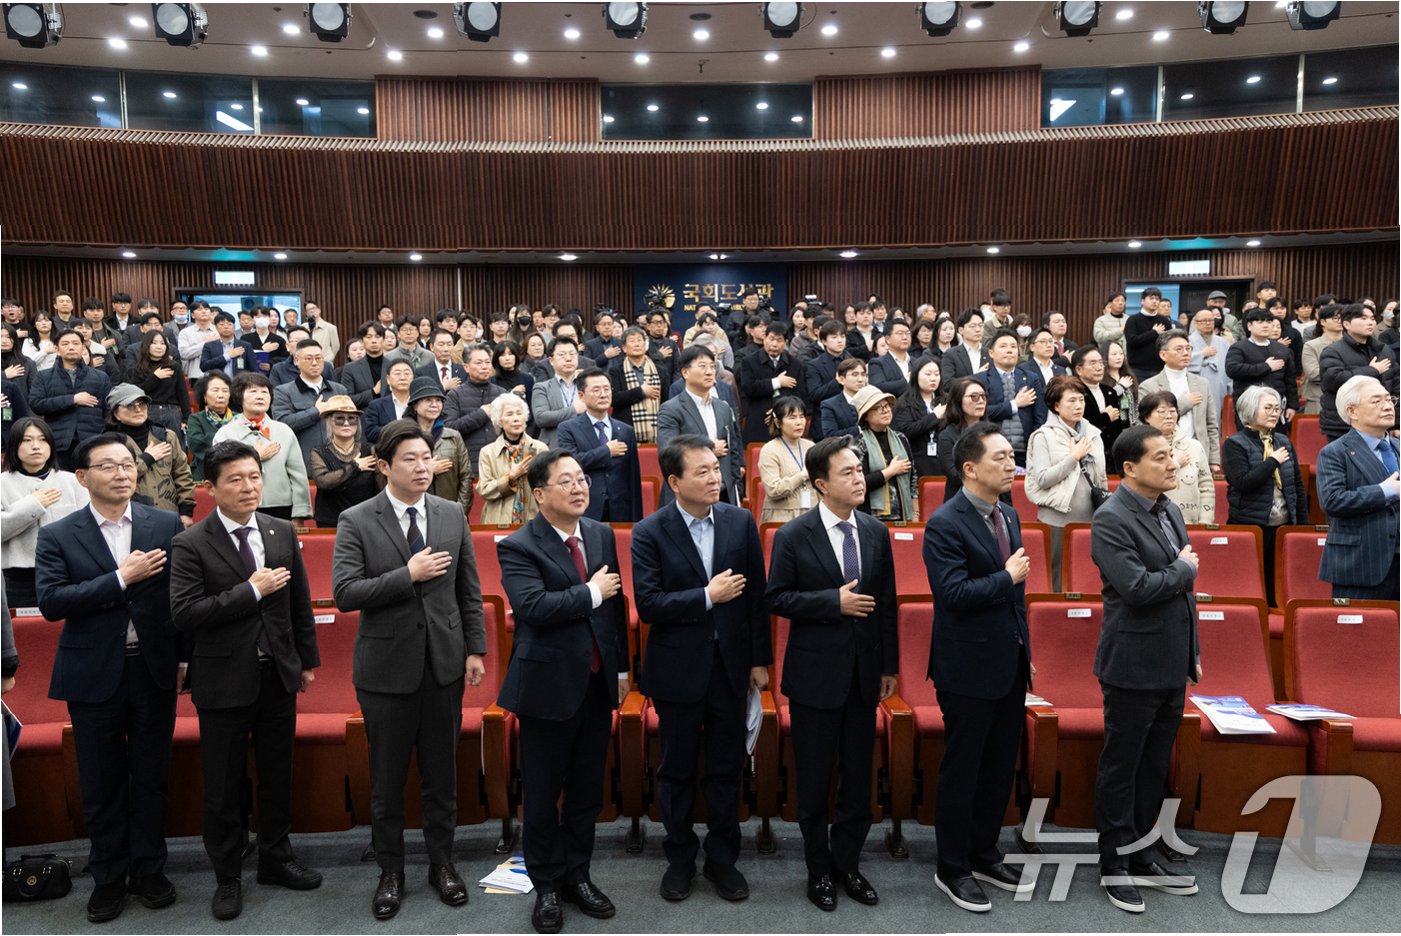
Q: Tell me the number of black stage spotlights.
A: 10